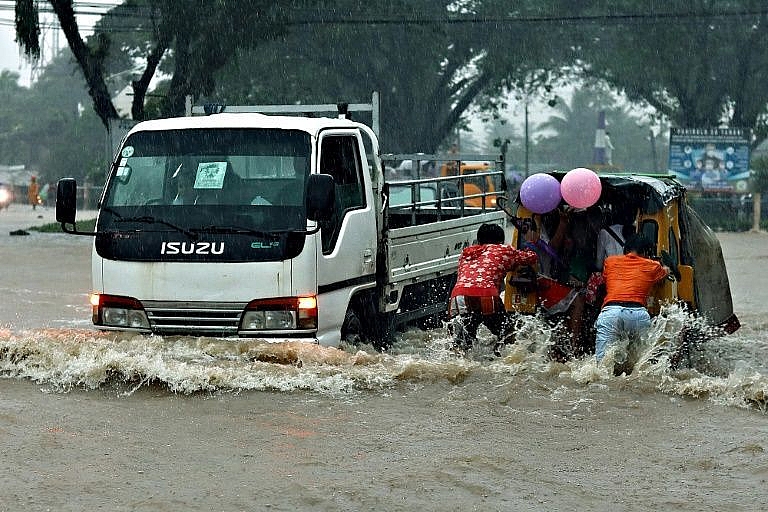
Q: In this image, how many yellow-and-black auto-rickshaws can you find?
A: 1